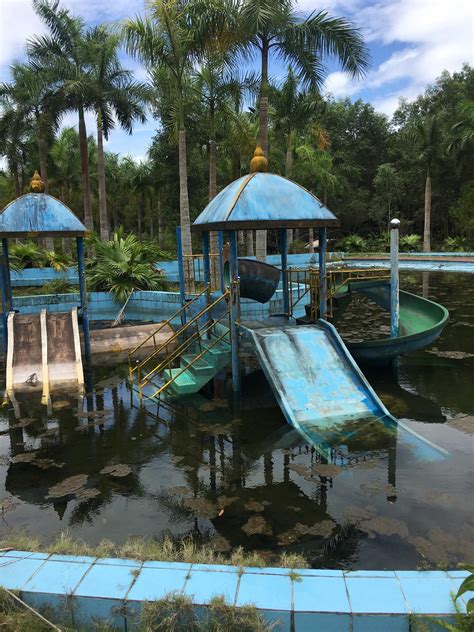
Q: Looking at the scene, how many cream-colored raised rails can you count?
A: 3